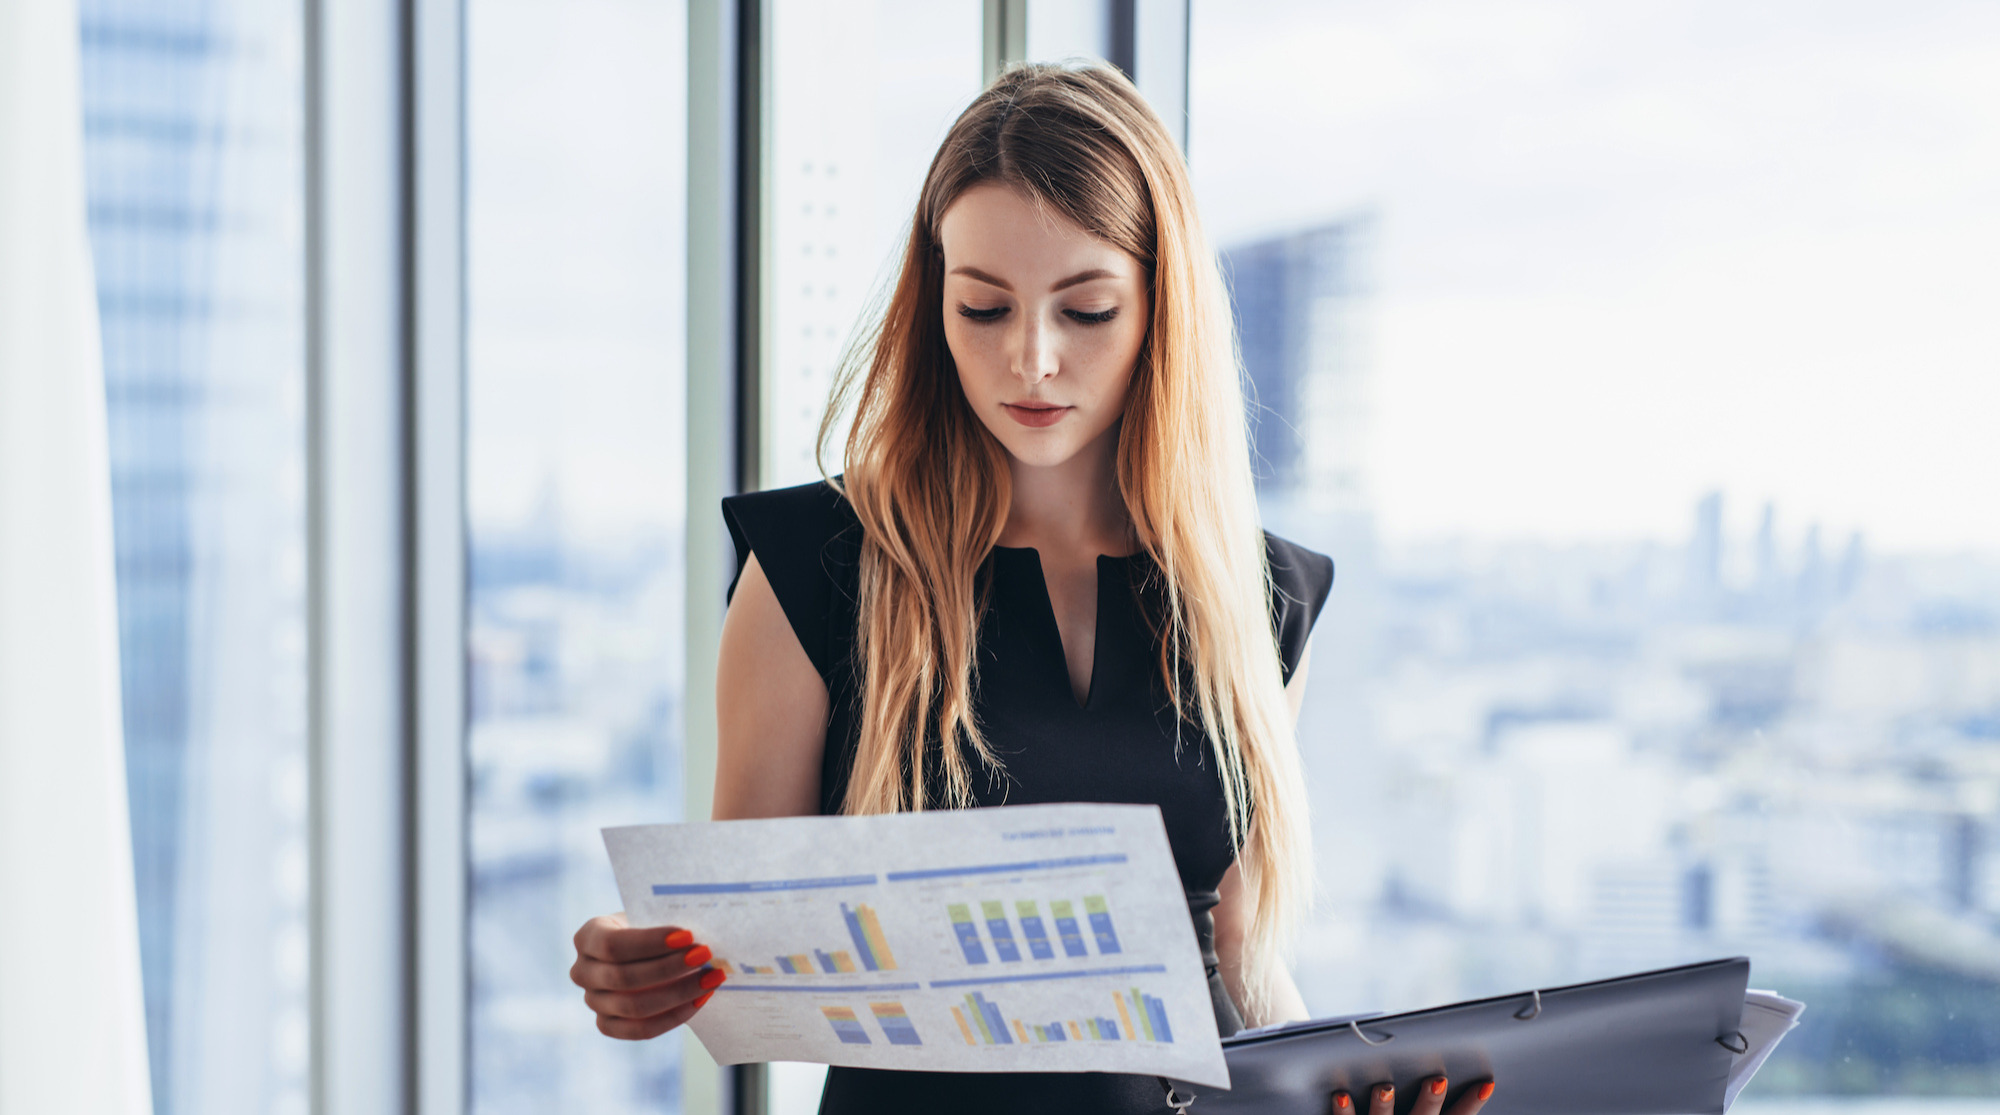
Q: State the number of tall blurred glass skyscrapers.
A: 2